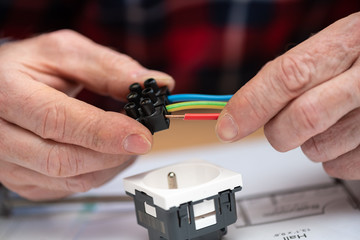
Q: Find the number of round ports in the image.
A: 6